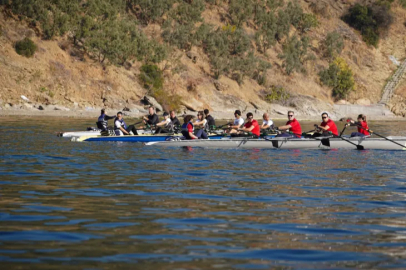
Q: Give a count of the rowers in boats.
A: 14